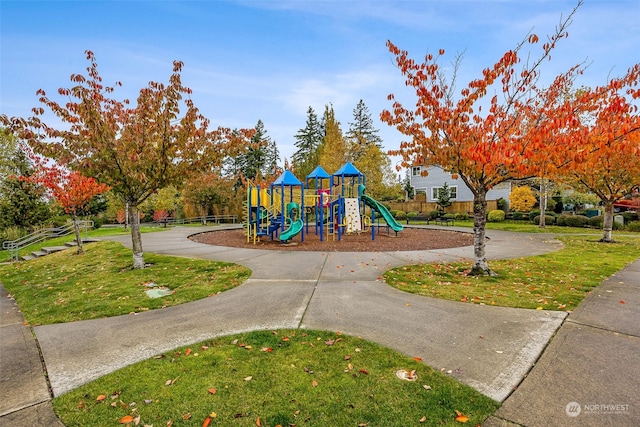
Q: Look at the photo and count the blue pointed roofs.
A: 3